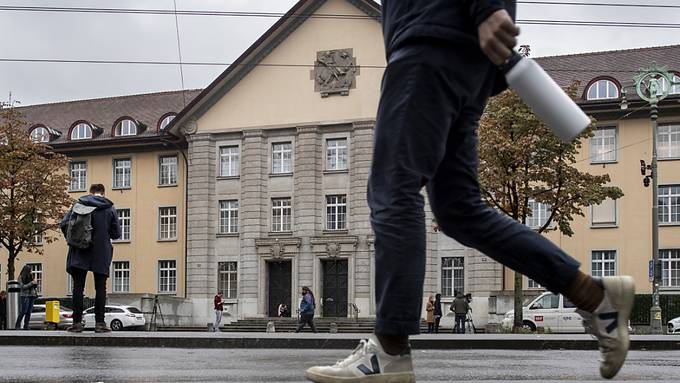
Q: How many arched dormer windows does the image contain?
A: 6